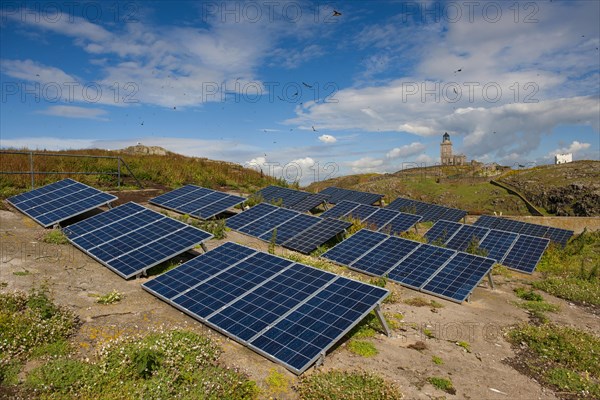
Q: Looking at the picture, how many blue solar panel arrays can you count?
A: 12